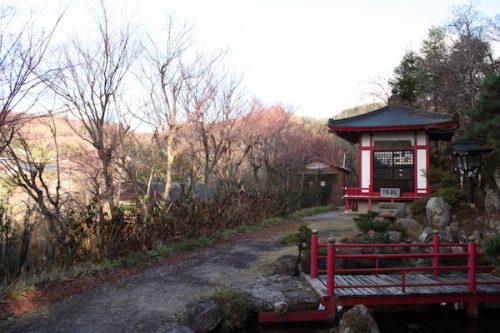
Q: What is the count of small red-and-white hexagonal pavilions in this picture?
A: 1